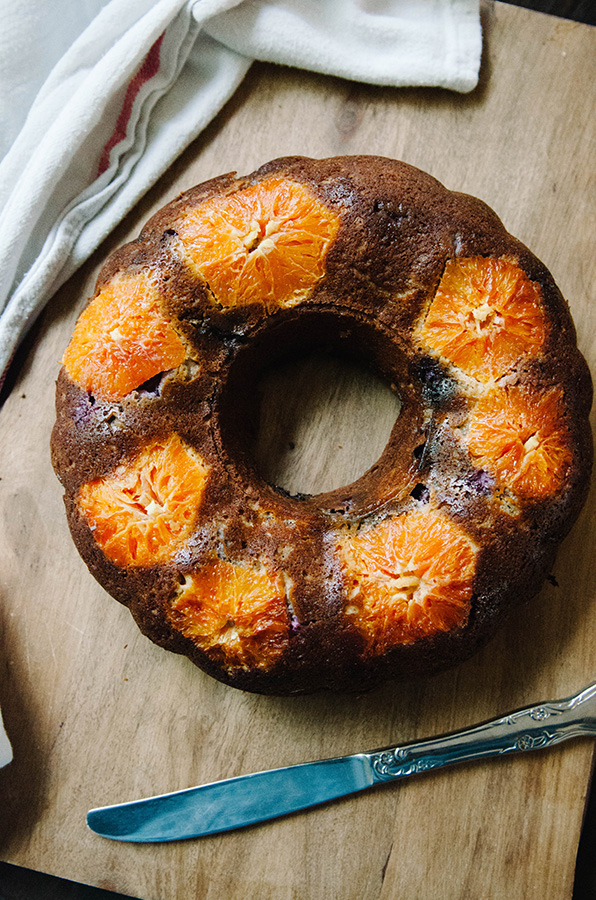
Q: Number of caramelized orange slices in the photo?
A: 7